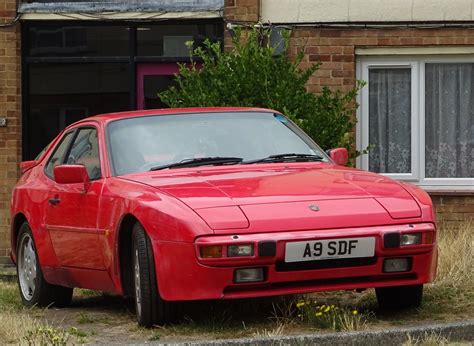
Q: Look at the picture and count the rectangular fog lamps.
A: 2